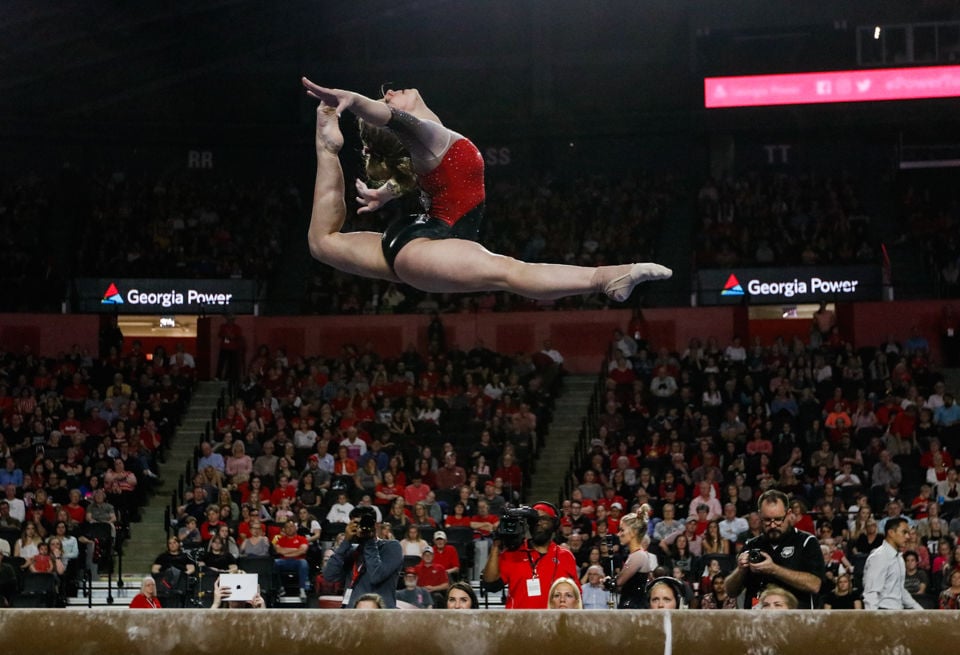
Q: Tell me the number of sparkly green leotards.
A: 0